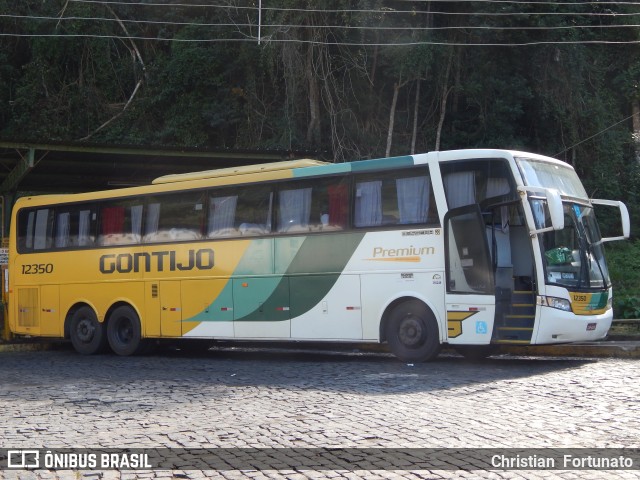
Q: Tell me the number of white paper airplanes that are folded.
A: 0